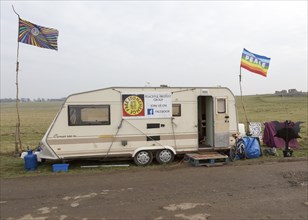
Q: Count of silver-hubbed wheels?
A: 2